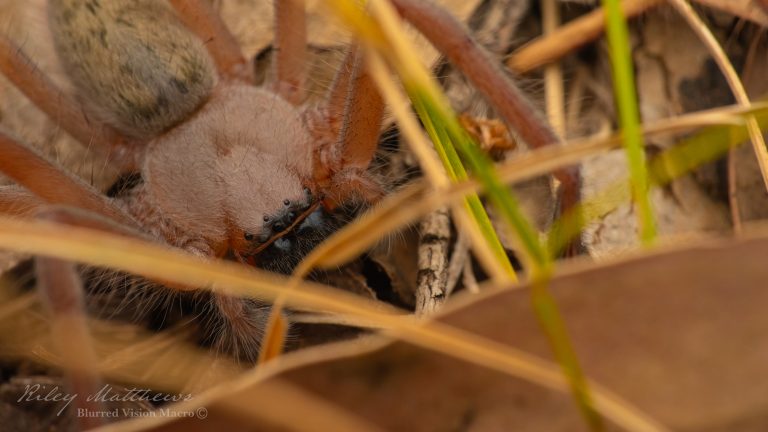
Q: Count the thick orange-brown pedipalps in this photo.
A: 2